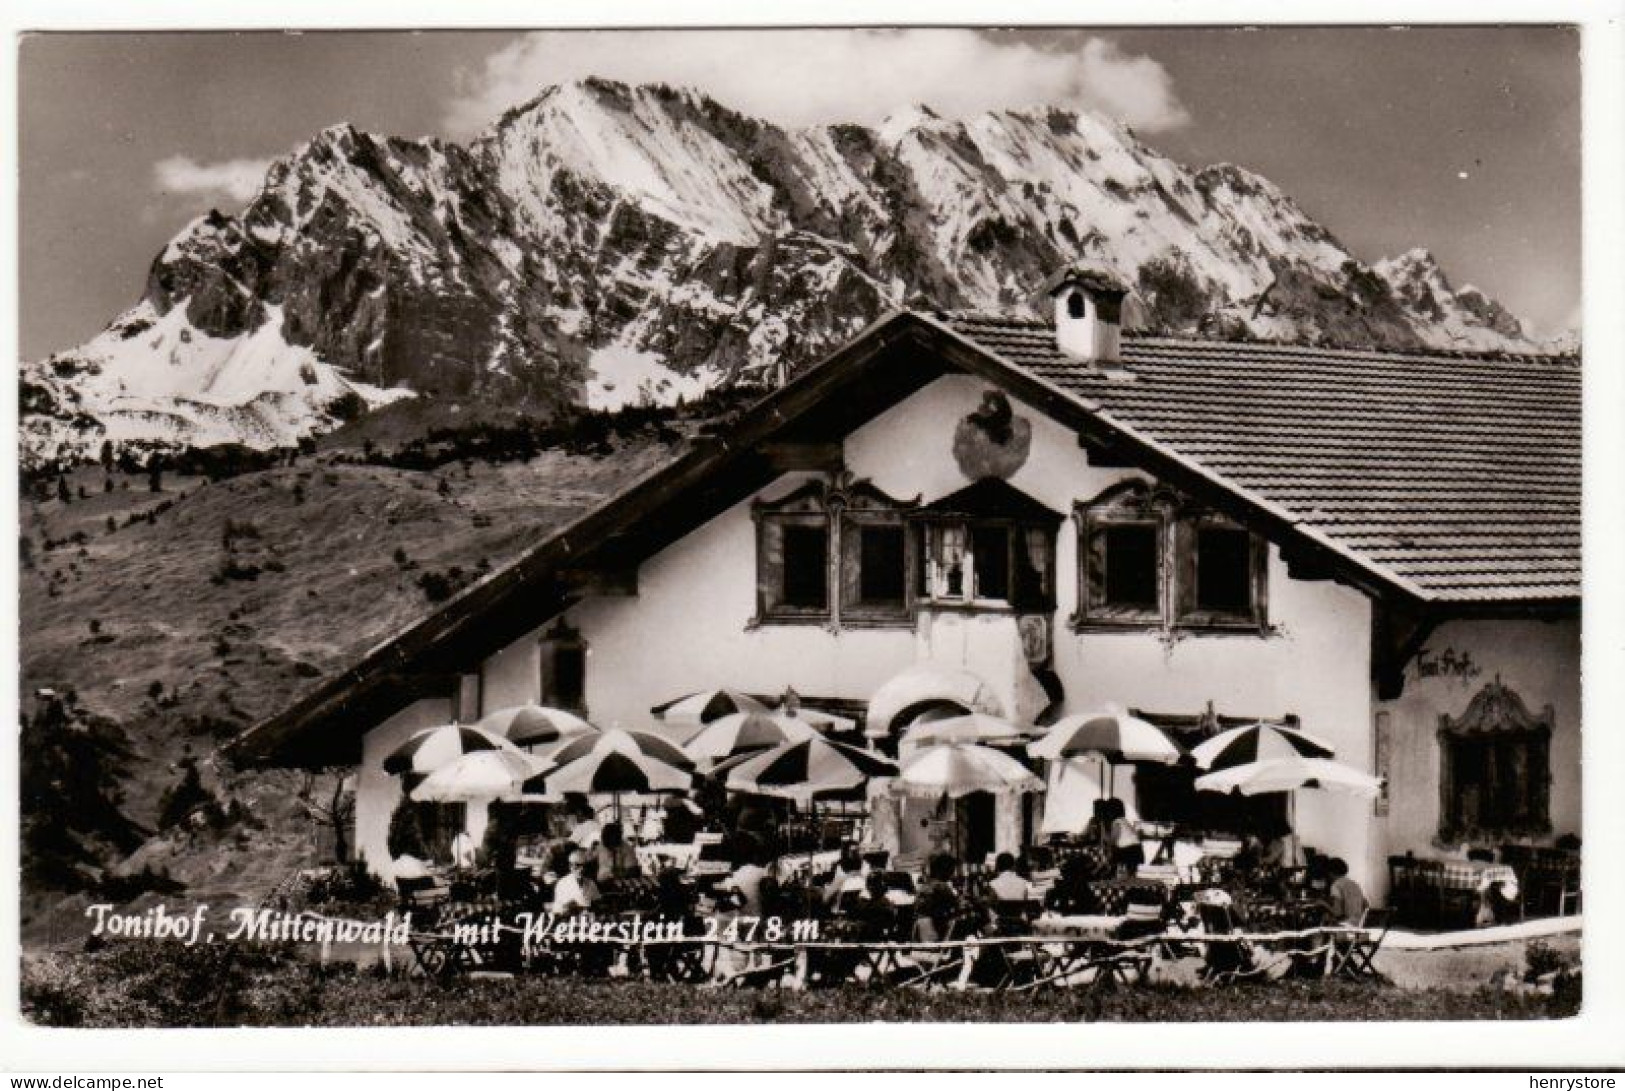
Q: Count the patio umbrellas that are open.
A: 14